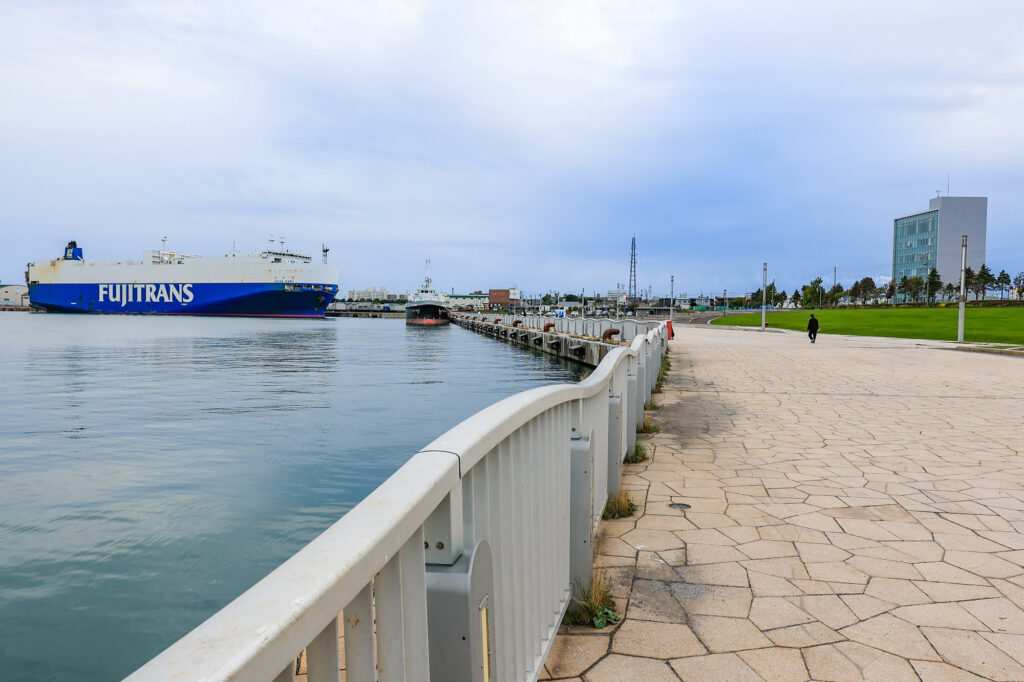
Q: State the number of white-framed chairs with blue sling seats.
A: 0